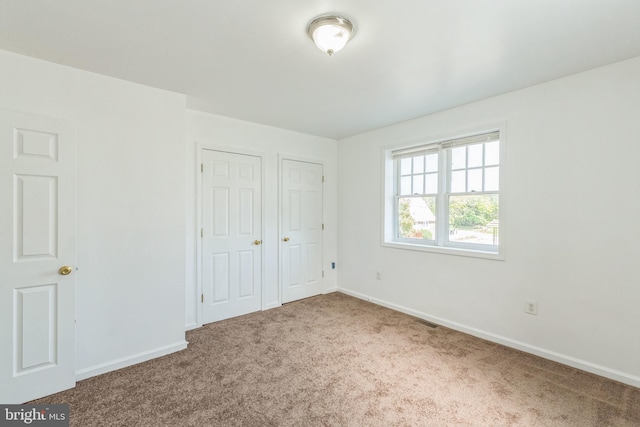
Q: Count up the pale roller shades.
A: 2